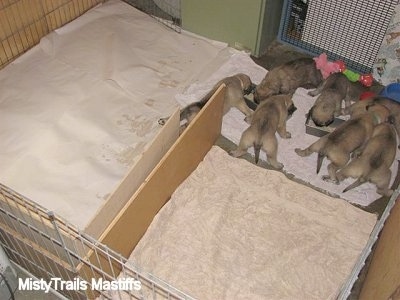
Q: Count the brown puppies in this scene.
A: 7